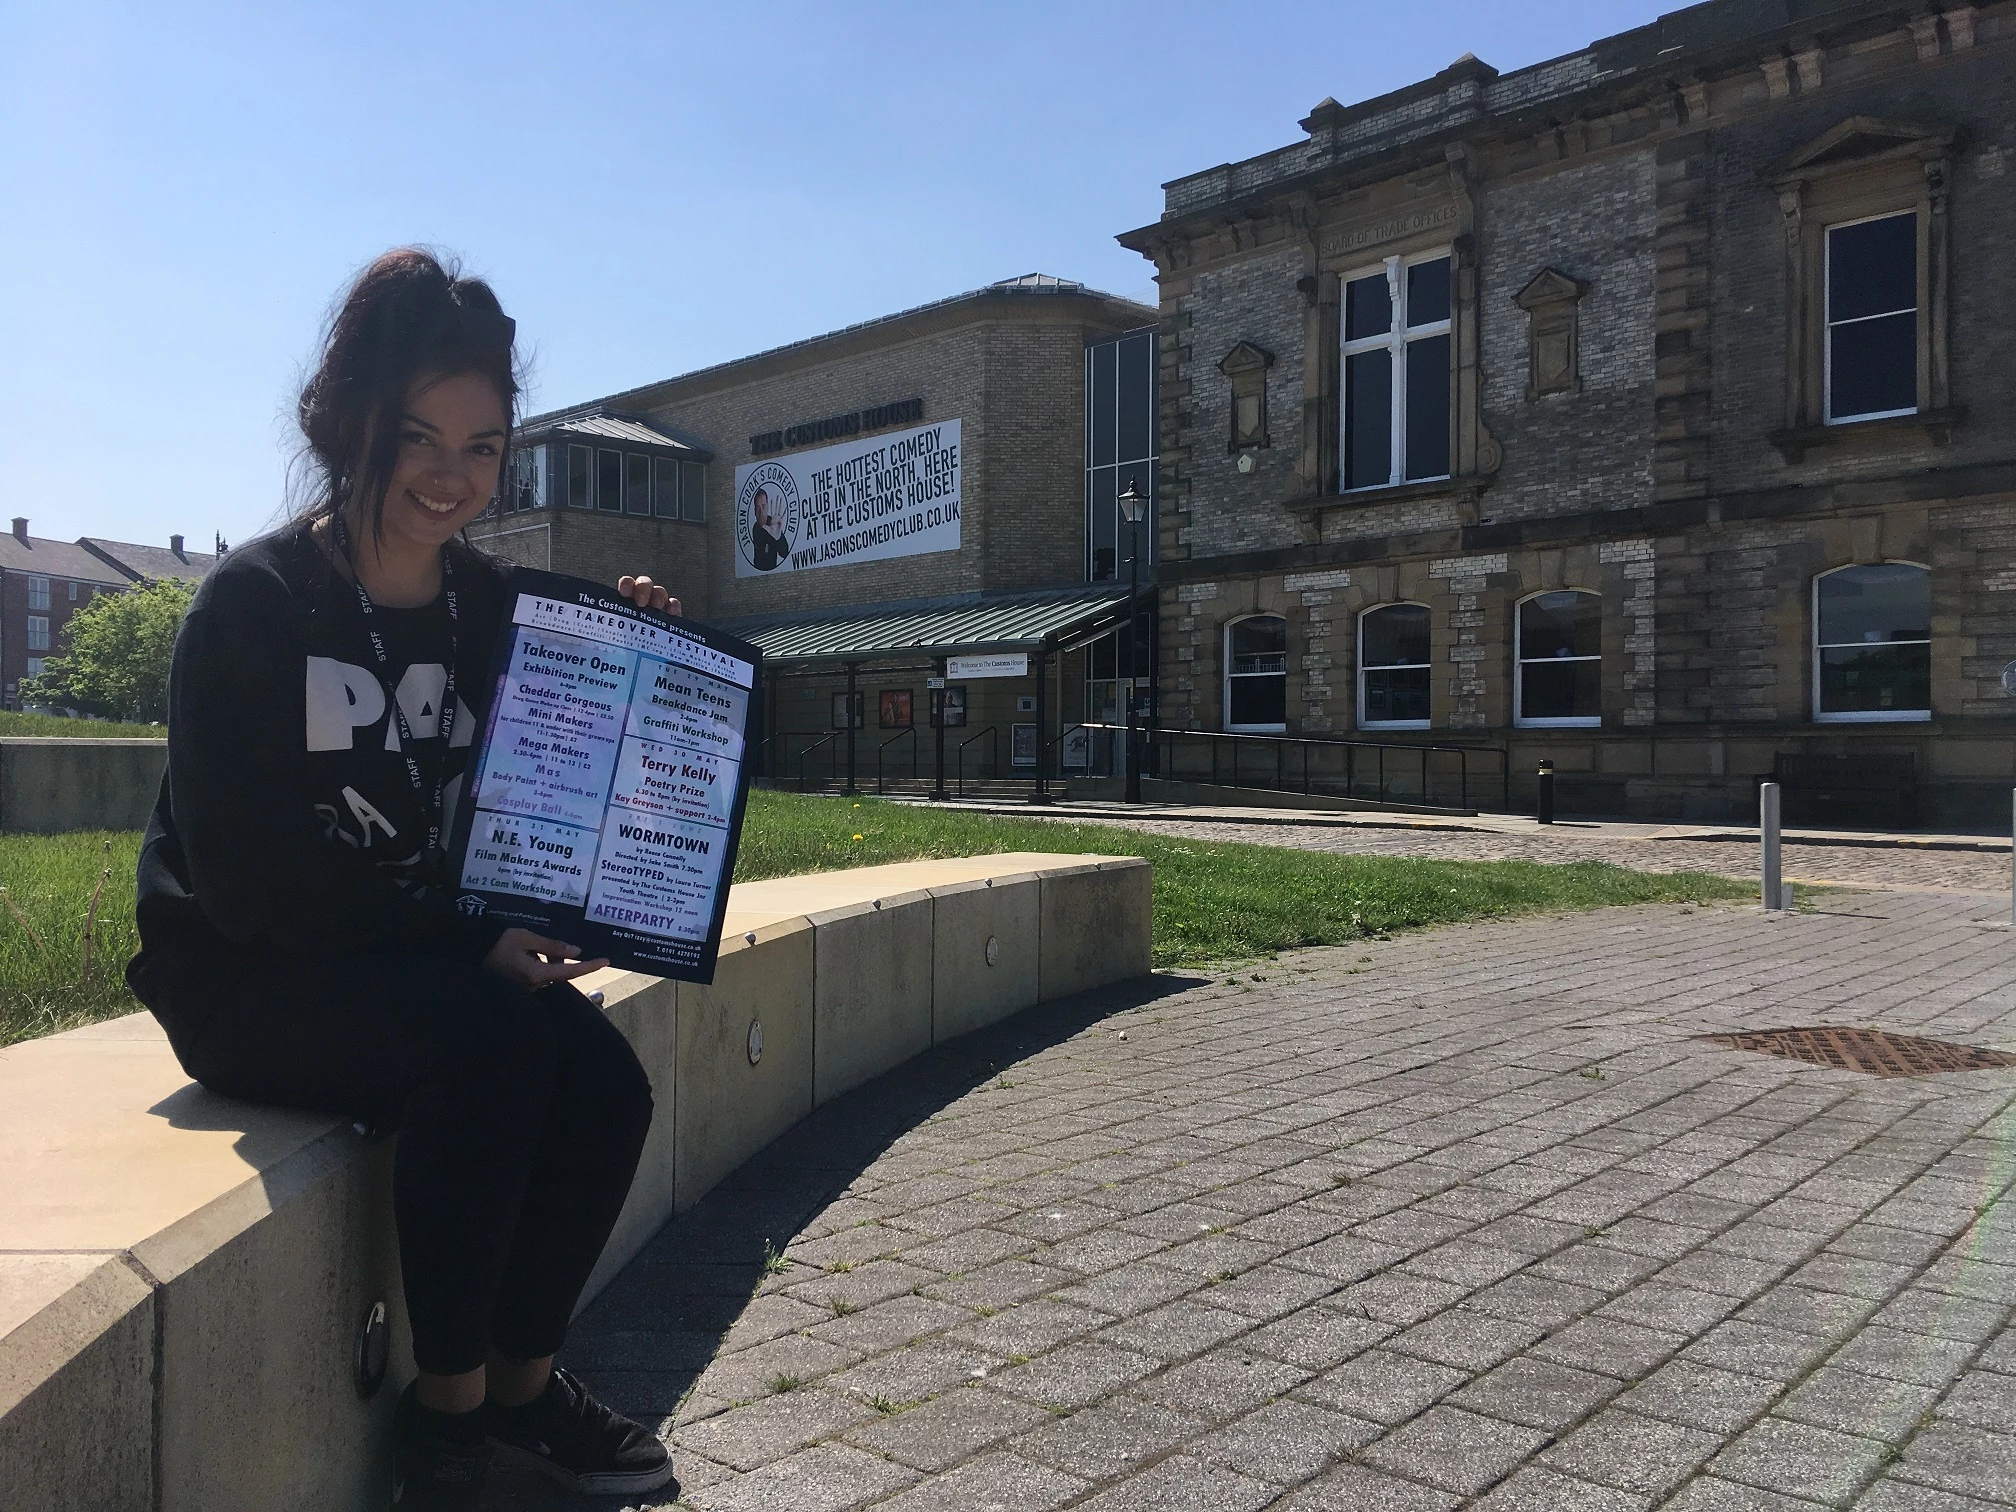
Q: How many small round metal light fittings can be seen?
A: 3